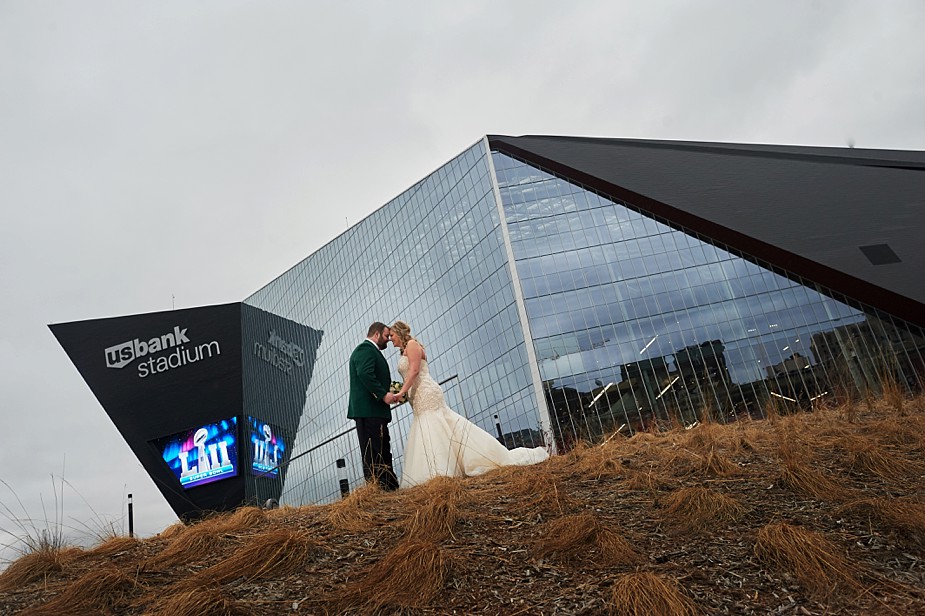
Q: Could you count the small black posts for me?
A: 3